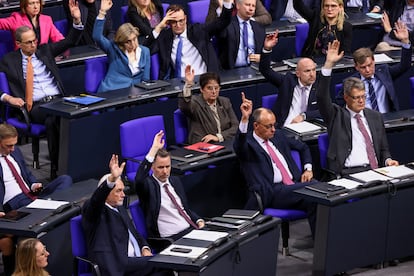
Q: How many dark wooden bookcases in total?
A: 0